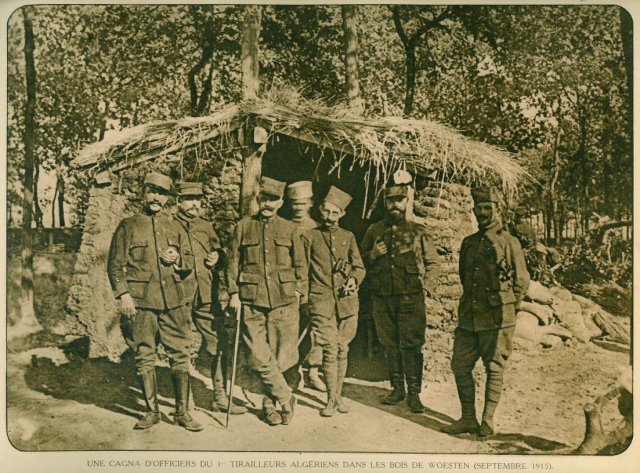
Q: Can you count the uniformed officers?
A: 7